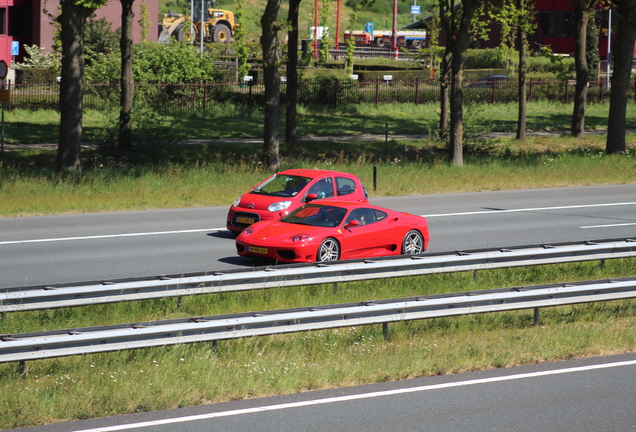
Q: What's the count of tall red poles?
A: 3